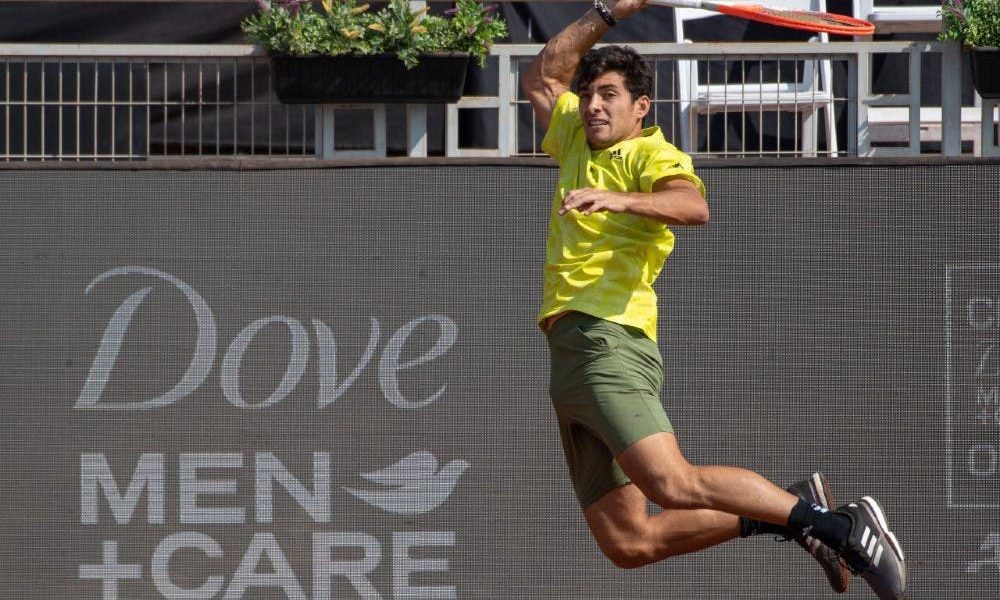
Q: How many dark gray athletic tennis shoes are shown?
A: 2